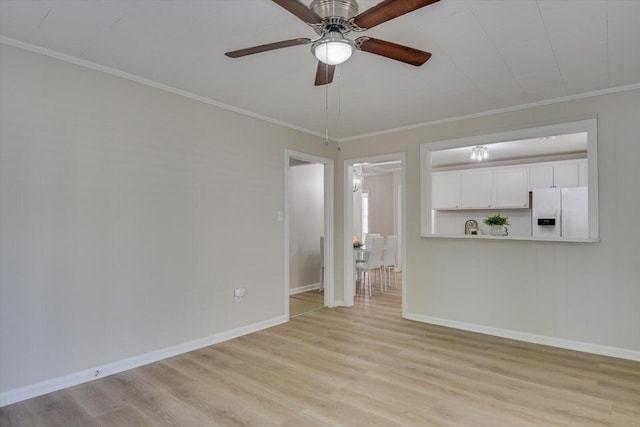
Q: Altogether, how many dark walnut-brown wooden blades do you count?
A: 5